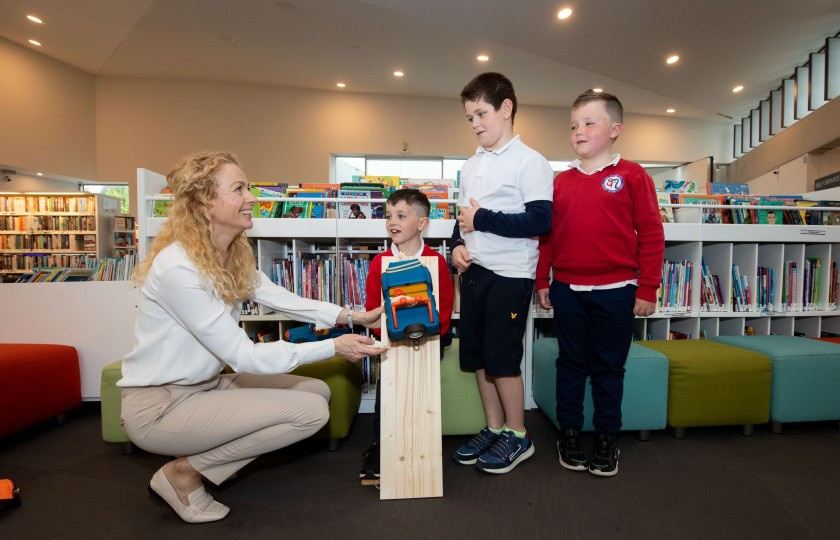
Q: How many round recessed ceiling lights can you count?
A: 11